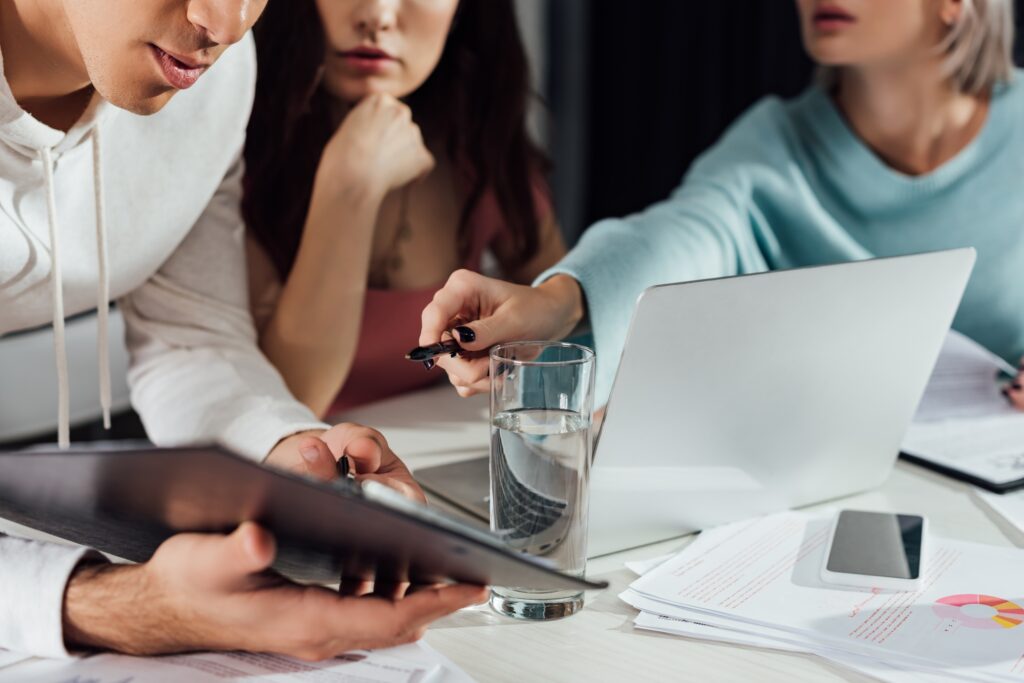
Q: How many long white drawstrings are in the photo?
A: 2